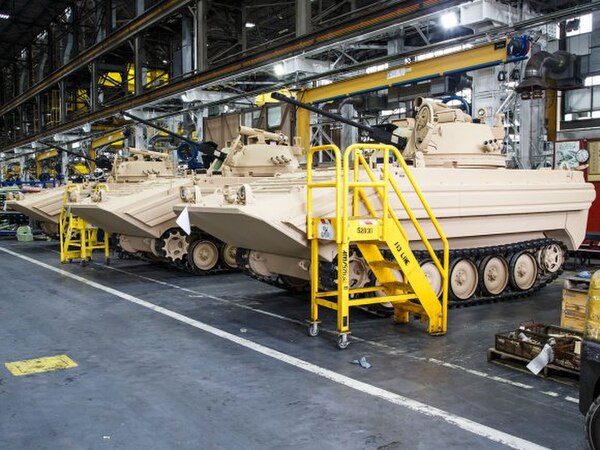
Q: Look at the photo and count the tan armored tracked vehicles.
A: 3